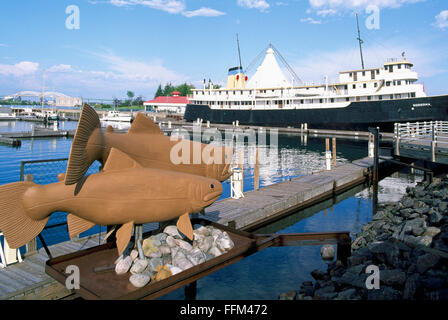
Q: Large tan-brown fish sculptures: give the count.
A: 2